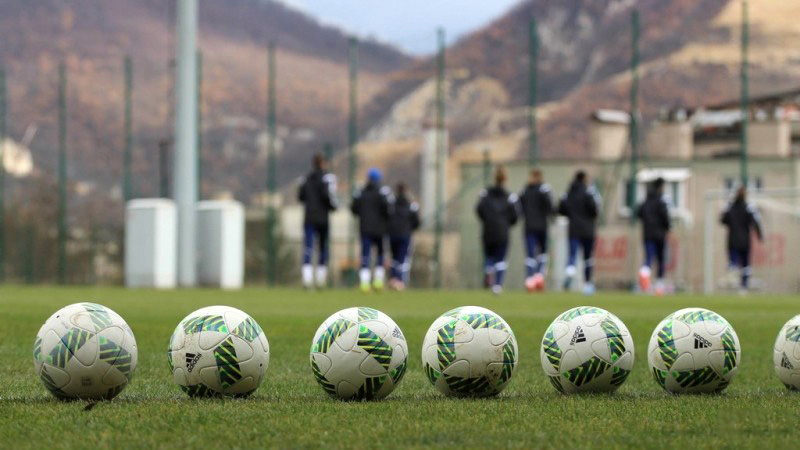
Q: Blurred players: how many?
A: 8